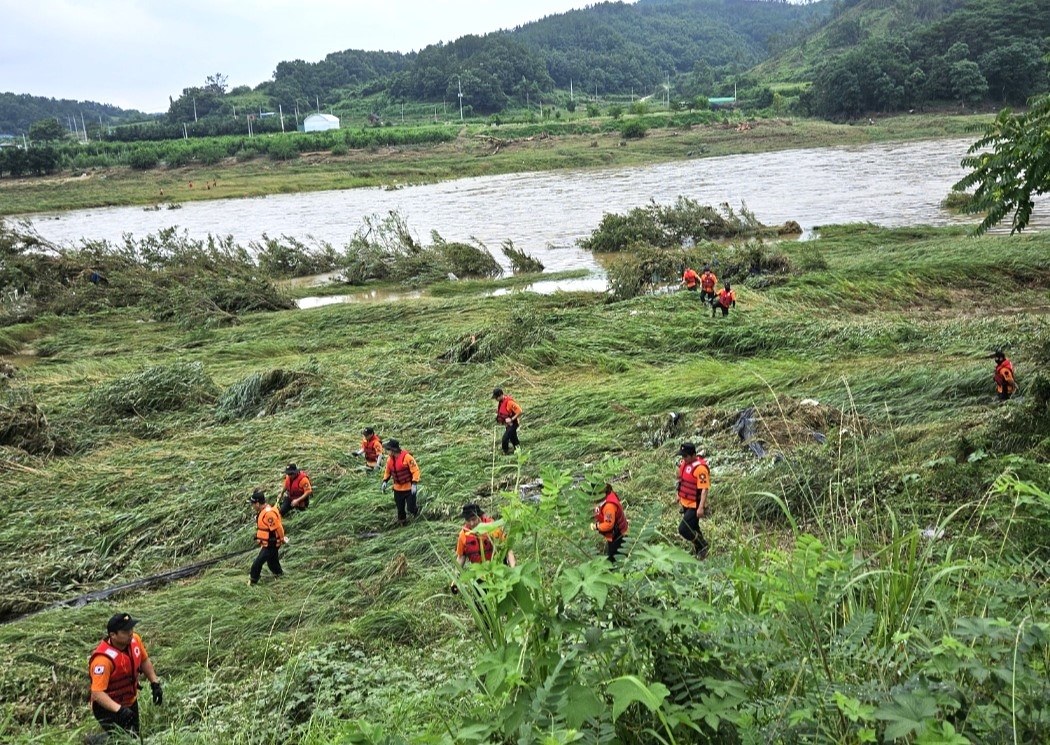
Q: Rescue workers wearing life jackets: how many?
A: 13